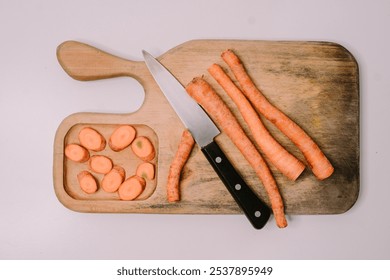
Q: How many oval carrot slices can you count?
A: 9